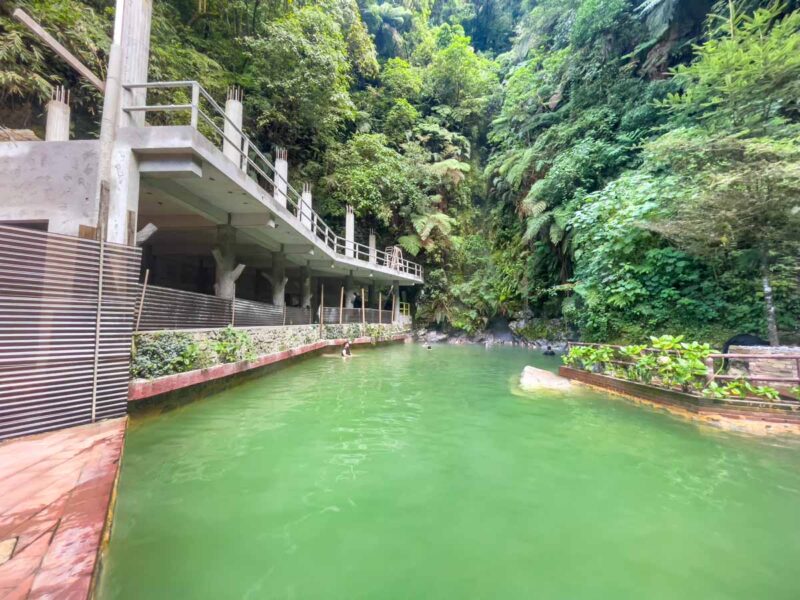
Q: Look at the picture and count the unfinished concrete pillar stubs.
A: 6